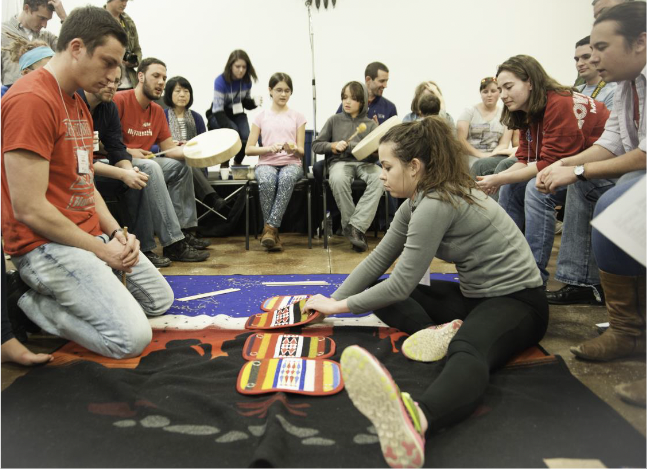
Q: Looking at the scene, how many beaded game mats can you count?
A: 4